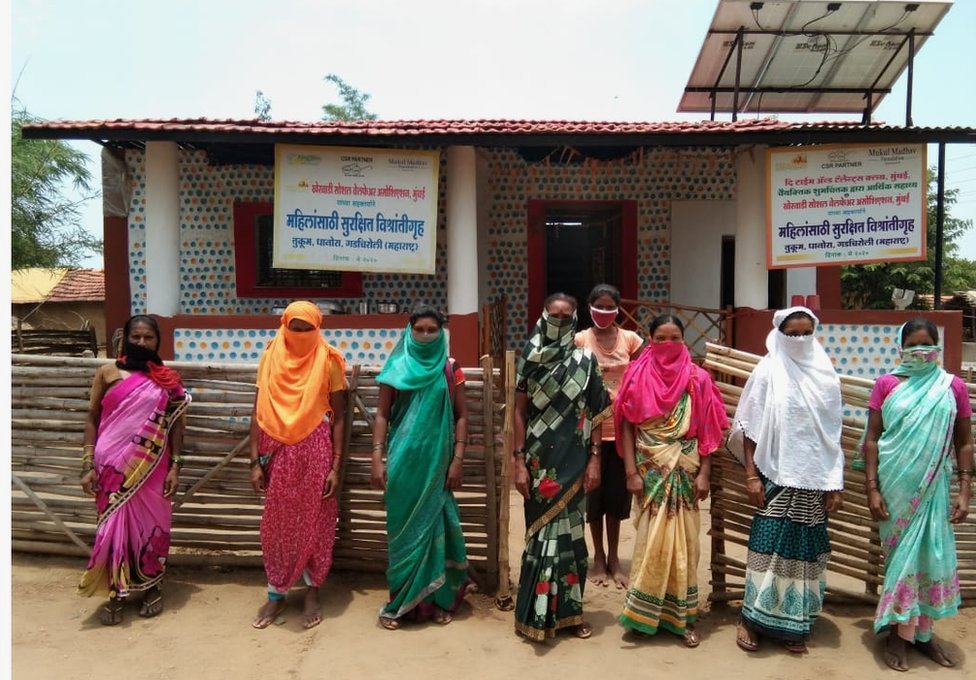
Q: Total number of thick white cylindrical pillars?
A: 3